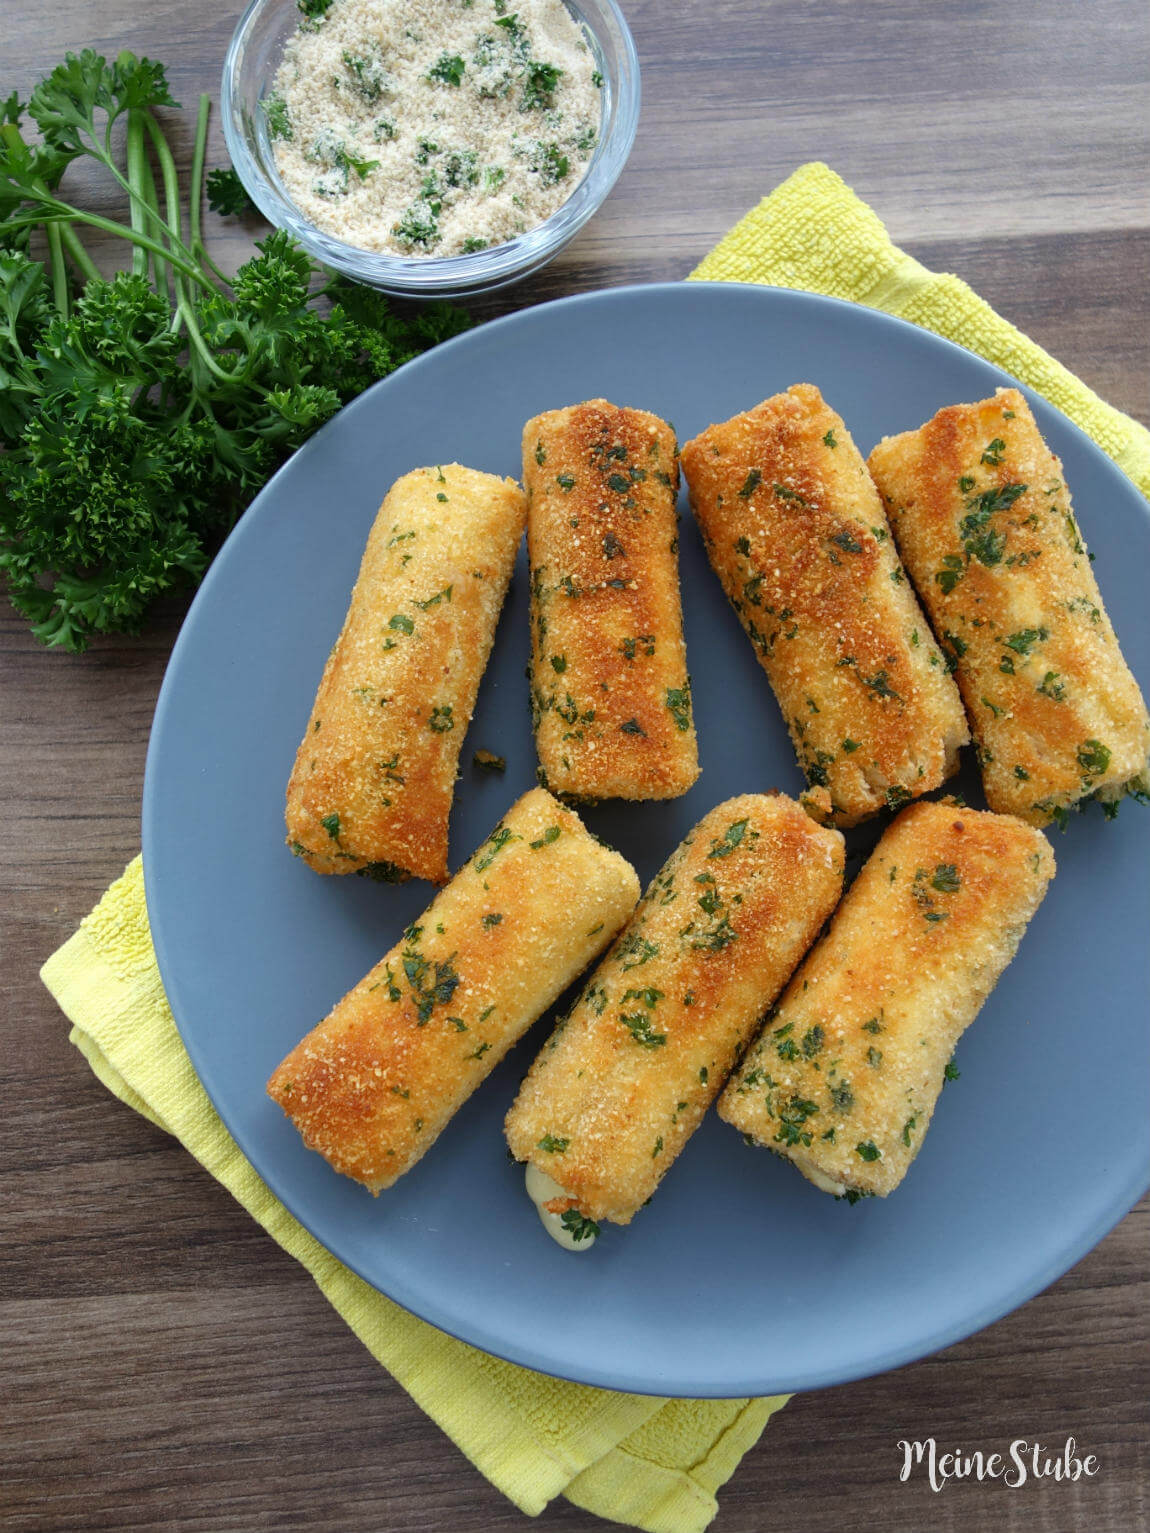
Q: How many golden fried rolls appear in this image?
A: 7